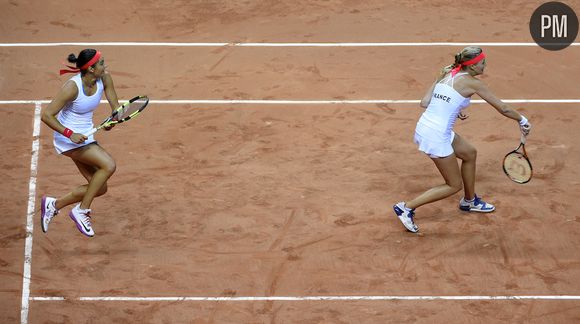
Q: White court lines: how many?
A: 4